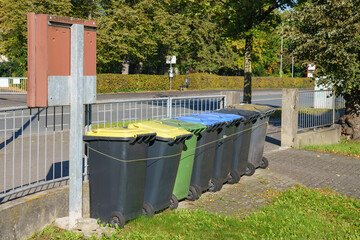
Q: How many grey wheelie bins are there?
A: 6